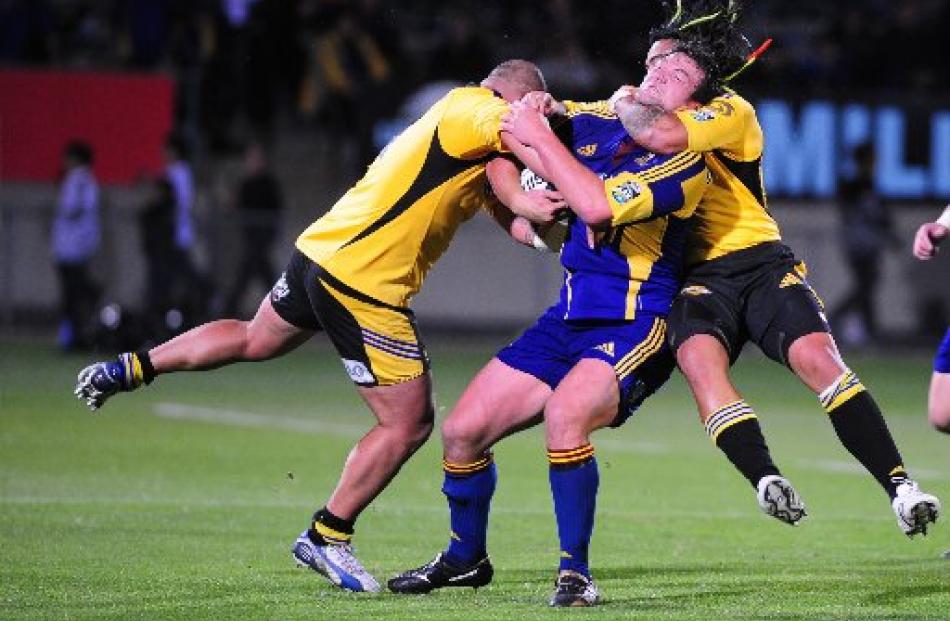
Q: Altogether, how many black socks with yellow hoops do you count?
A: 4